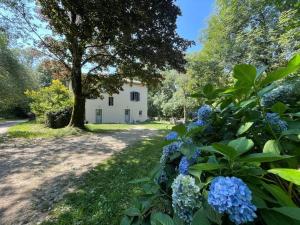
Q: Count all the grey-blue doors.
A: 2